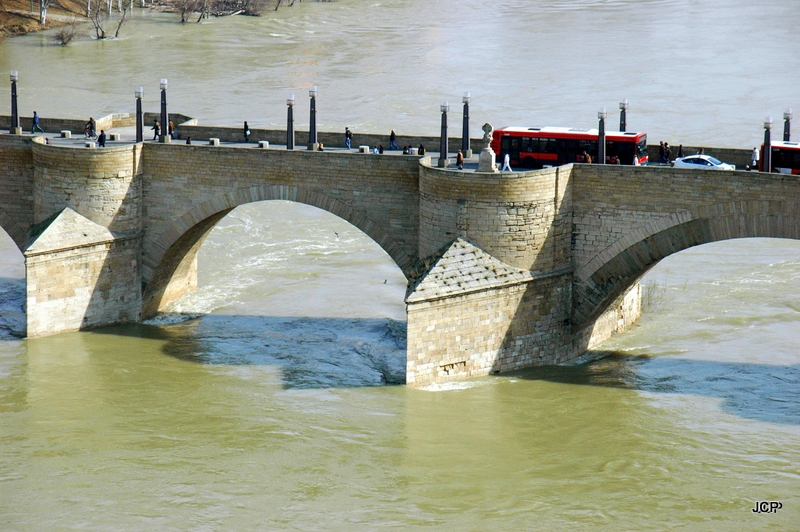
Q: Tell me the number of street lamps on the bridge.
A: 11